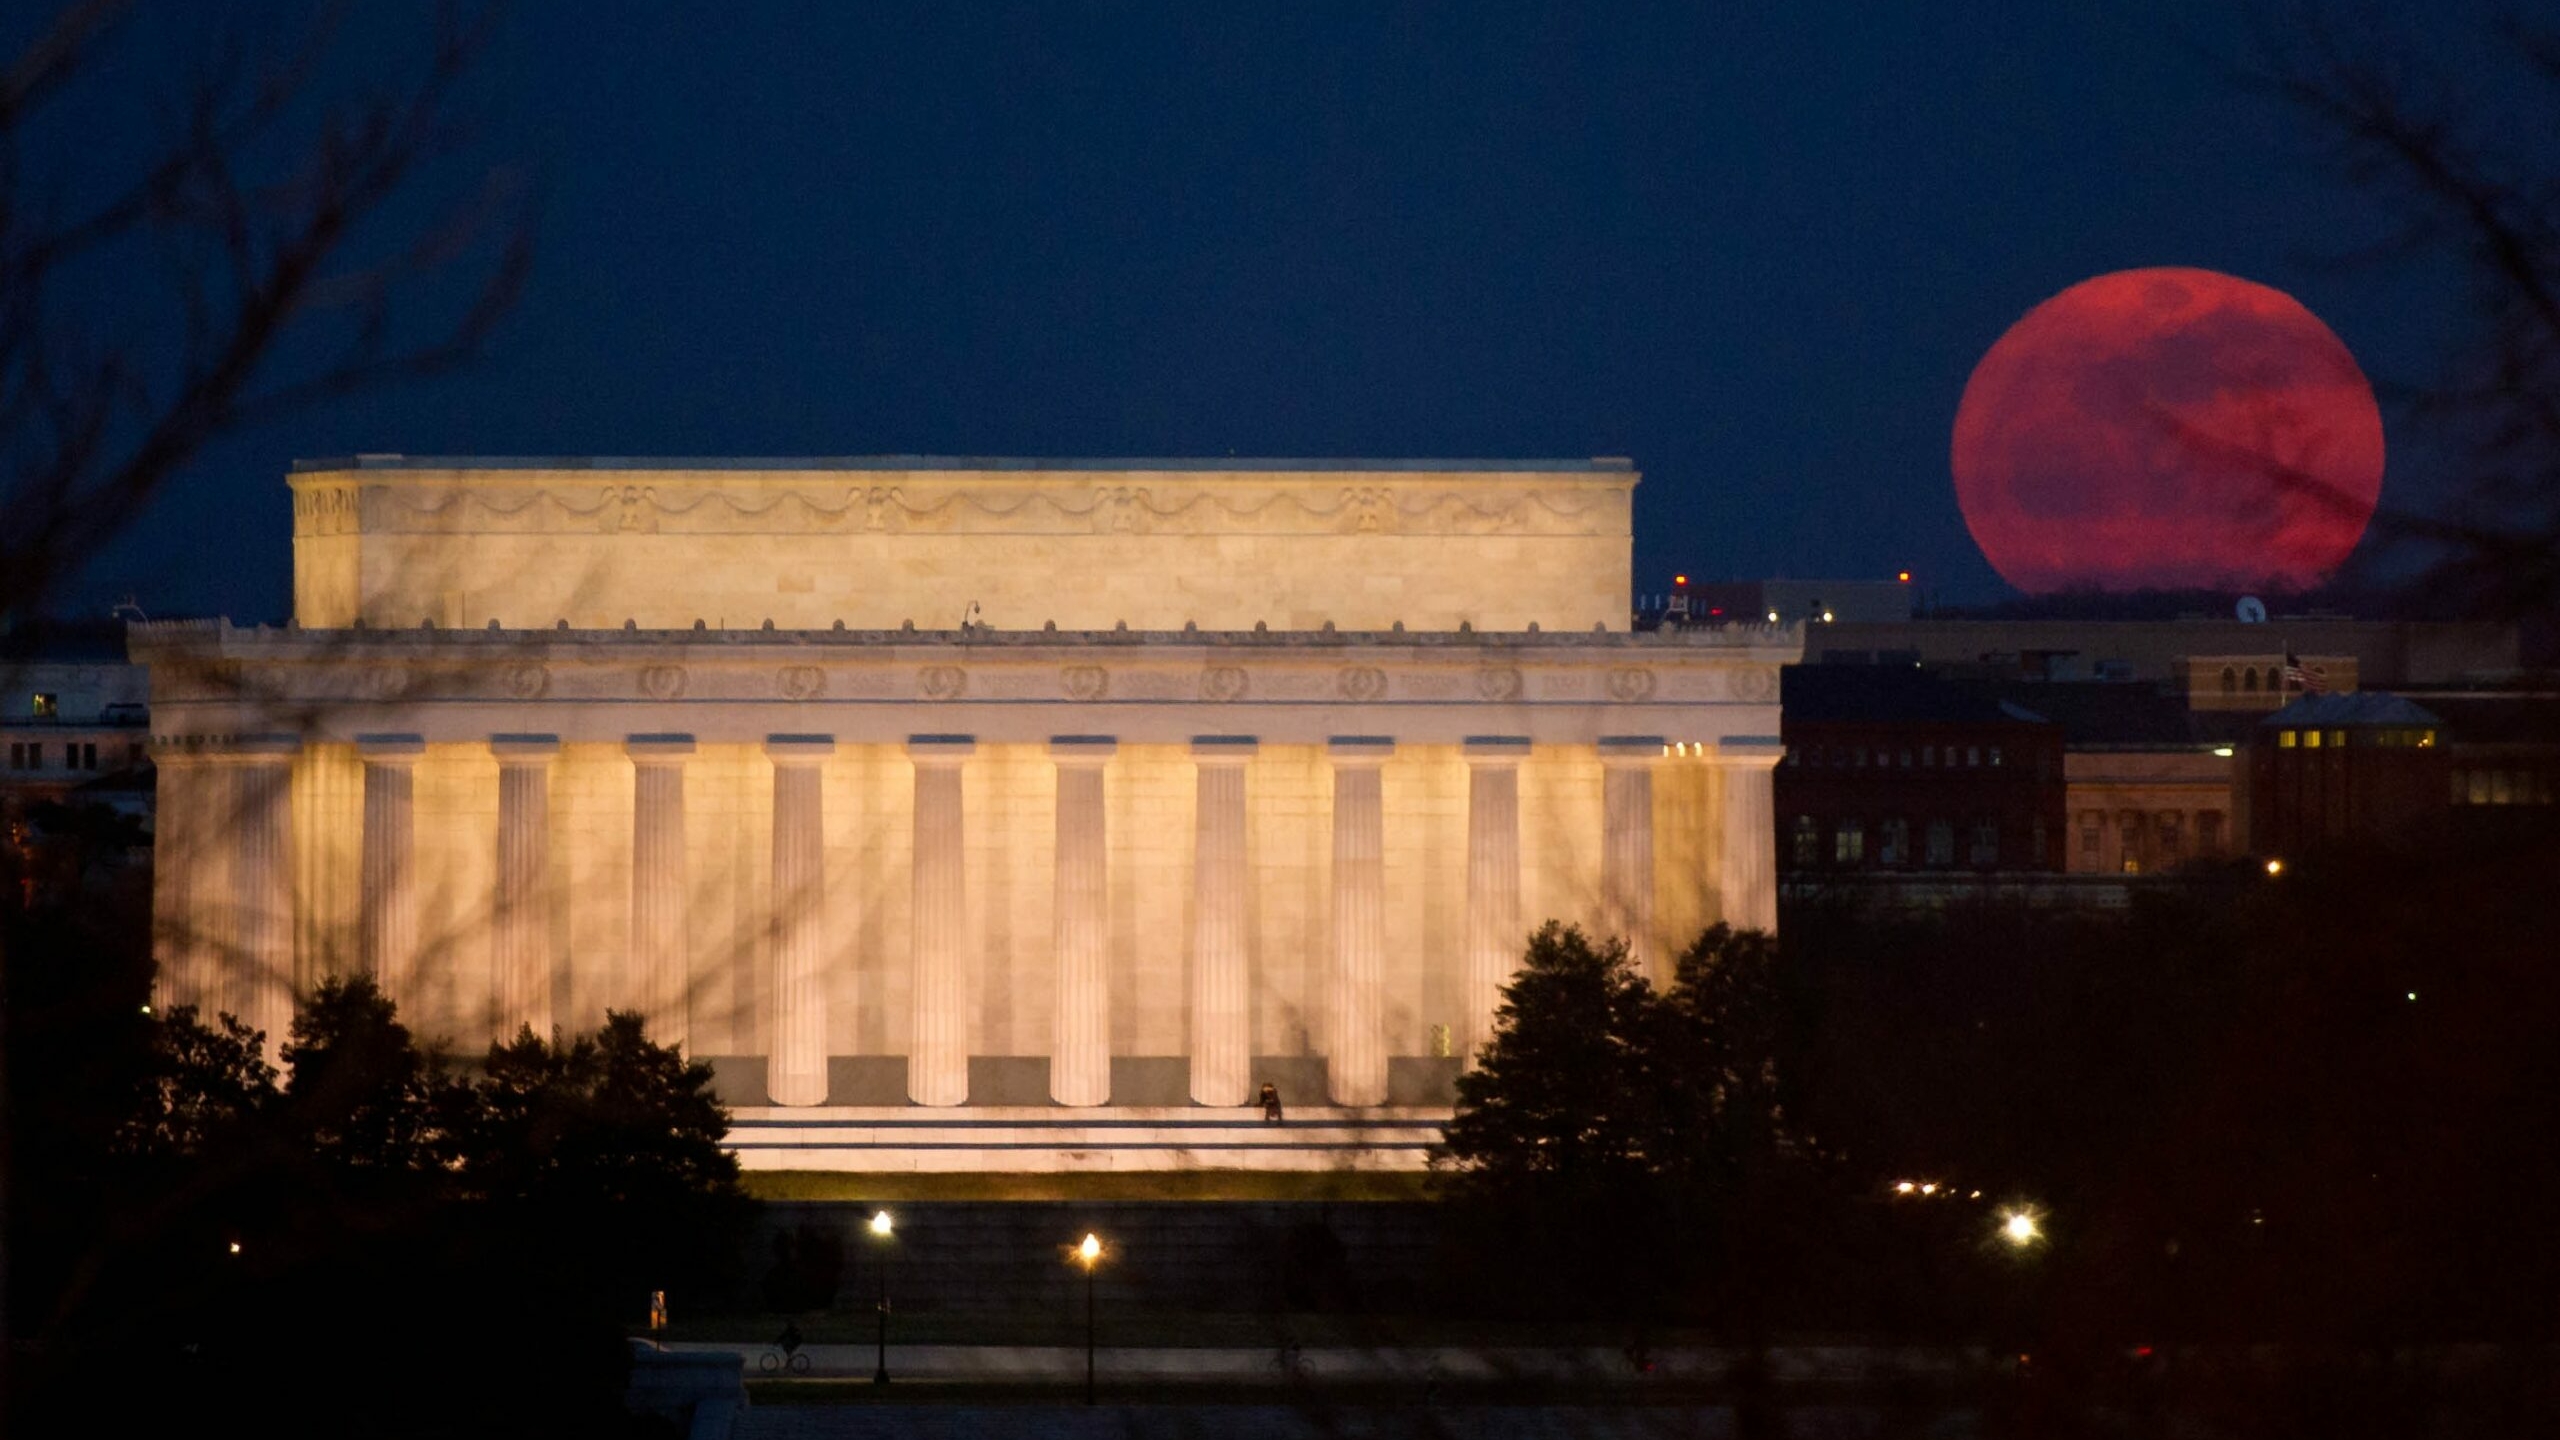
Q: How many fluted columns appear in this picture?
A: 12